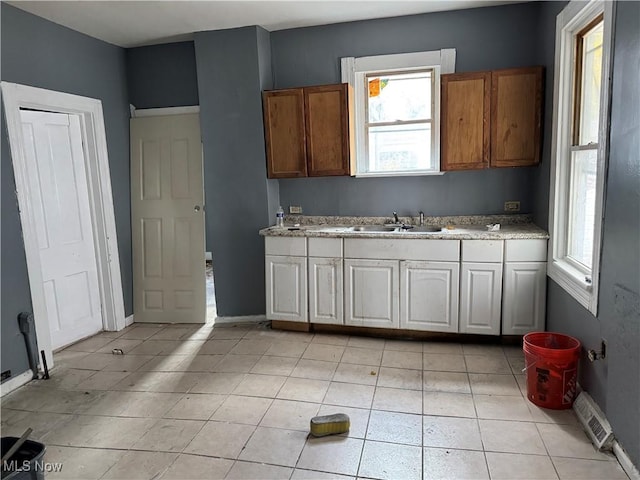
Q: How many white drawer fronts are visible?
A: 5